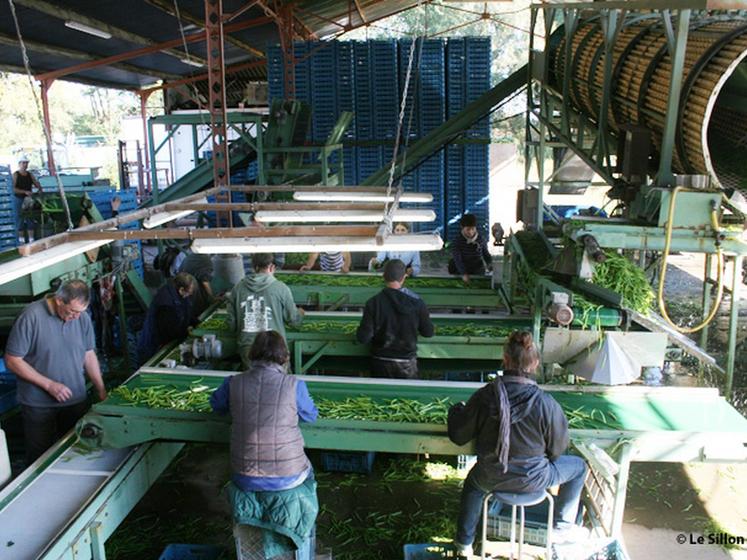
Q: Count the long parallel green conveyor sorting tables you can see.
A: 3